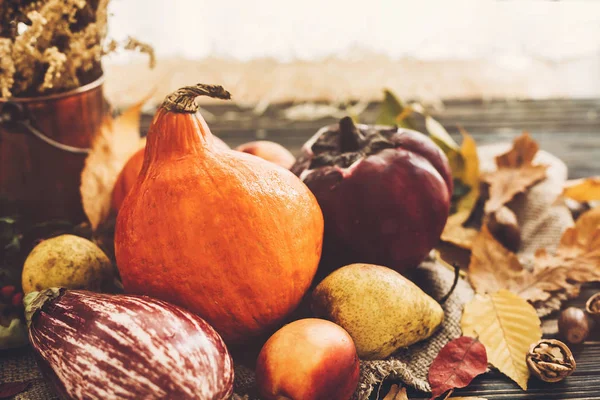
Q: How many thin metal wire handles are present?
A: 1